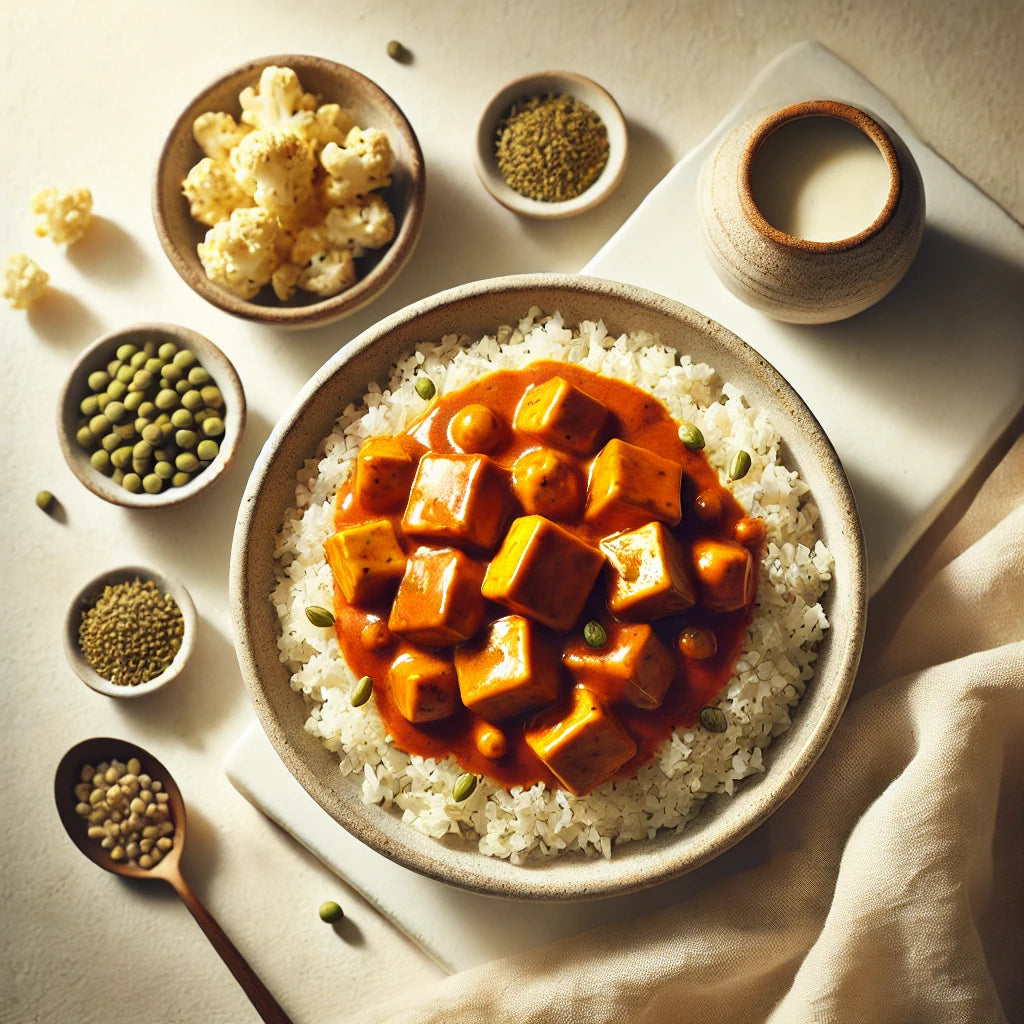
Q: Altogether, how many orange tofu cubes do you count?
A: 13